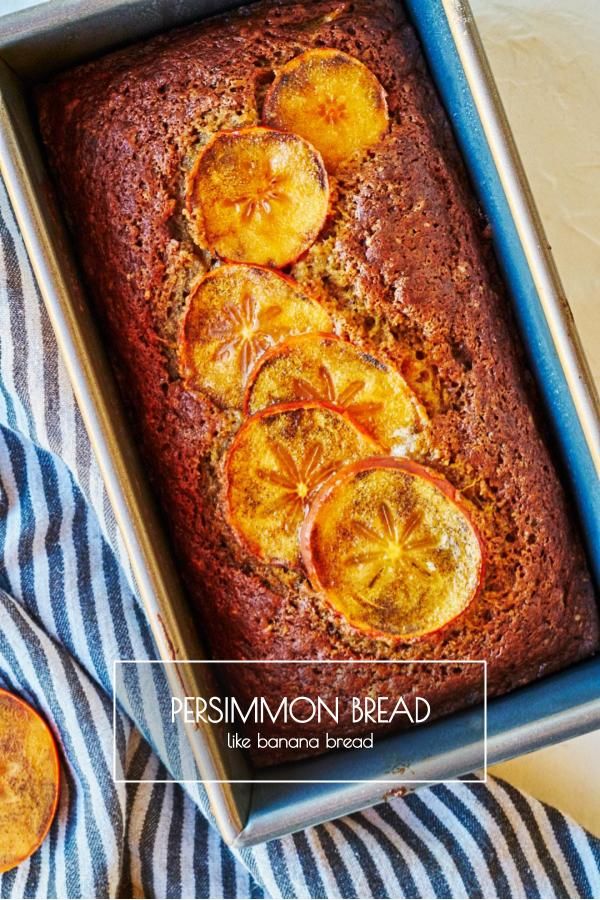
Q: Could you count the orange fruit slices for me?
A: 7